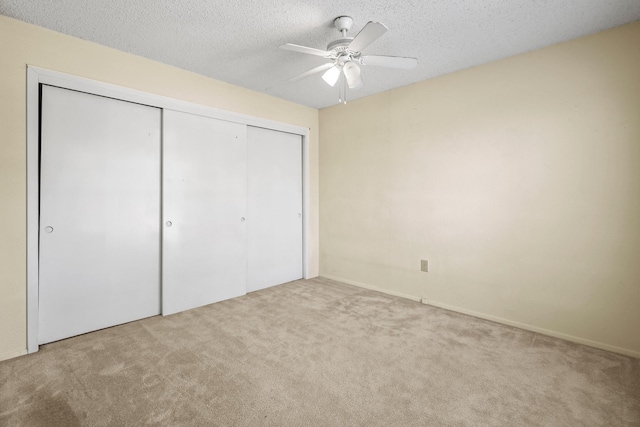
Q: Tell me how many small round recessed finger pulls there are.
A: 4